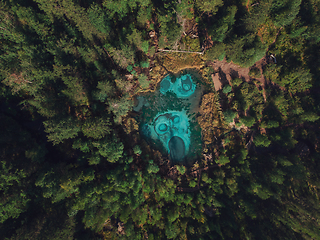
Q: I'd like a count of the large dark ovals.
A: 1